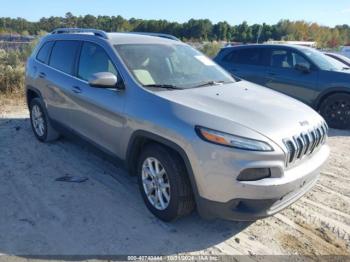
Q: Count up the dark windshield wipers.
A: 2